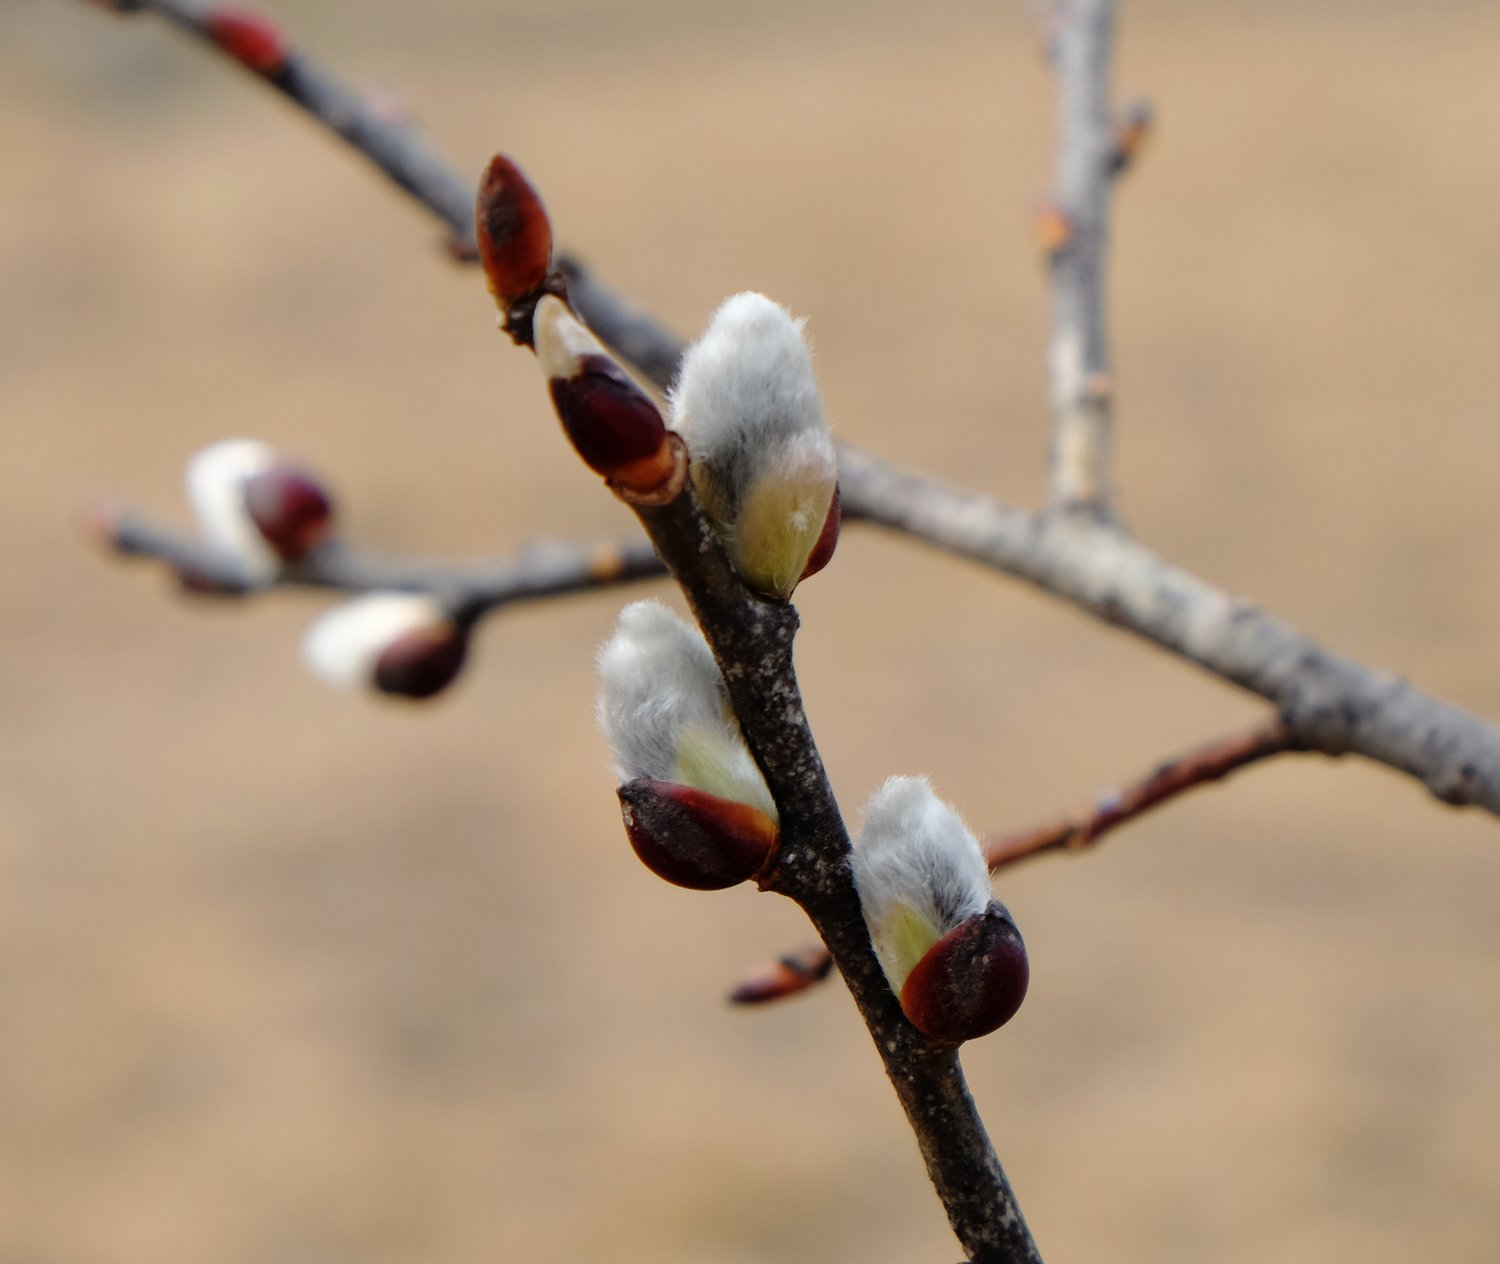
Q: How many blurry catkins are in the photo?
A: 2